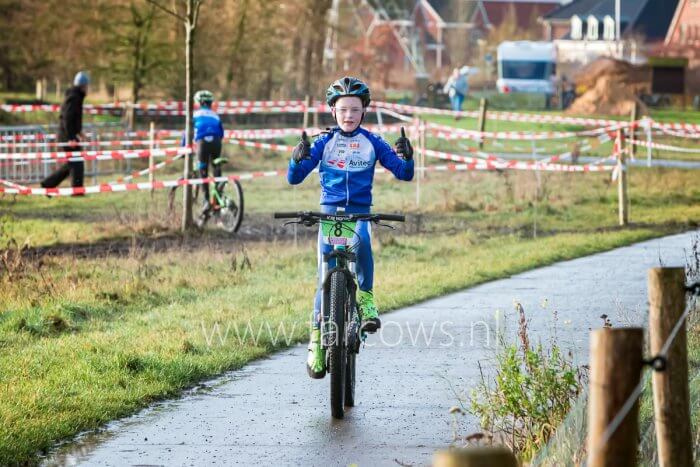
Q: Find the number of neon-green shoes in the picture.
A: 2